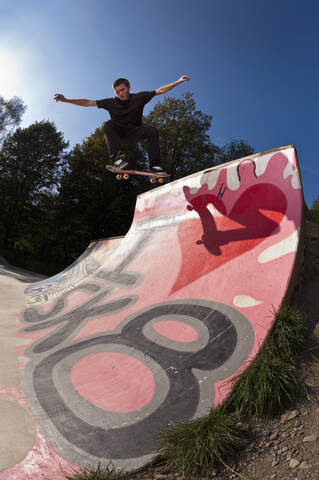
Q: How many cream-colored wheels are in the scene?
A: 4